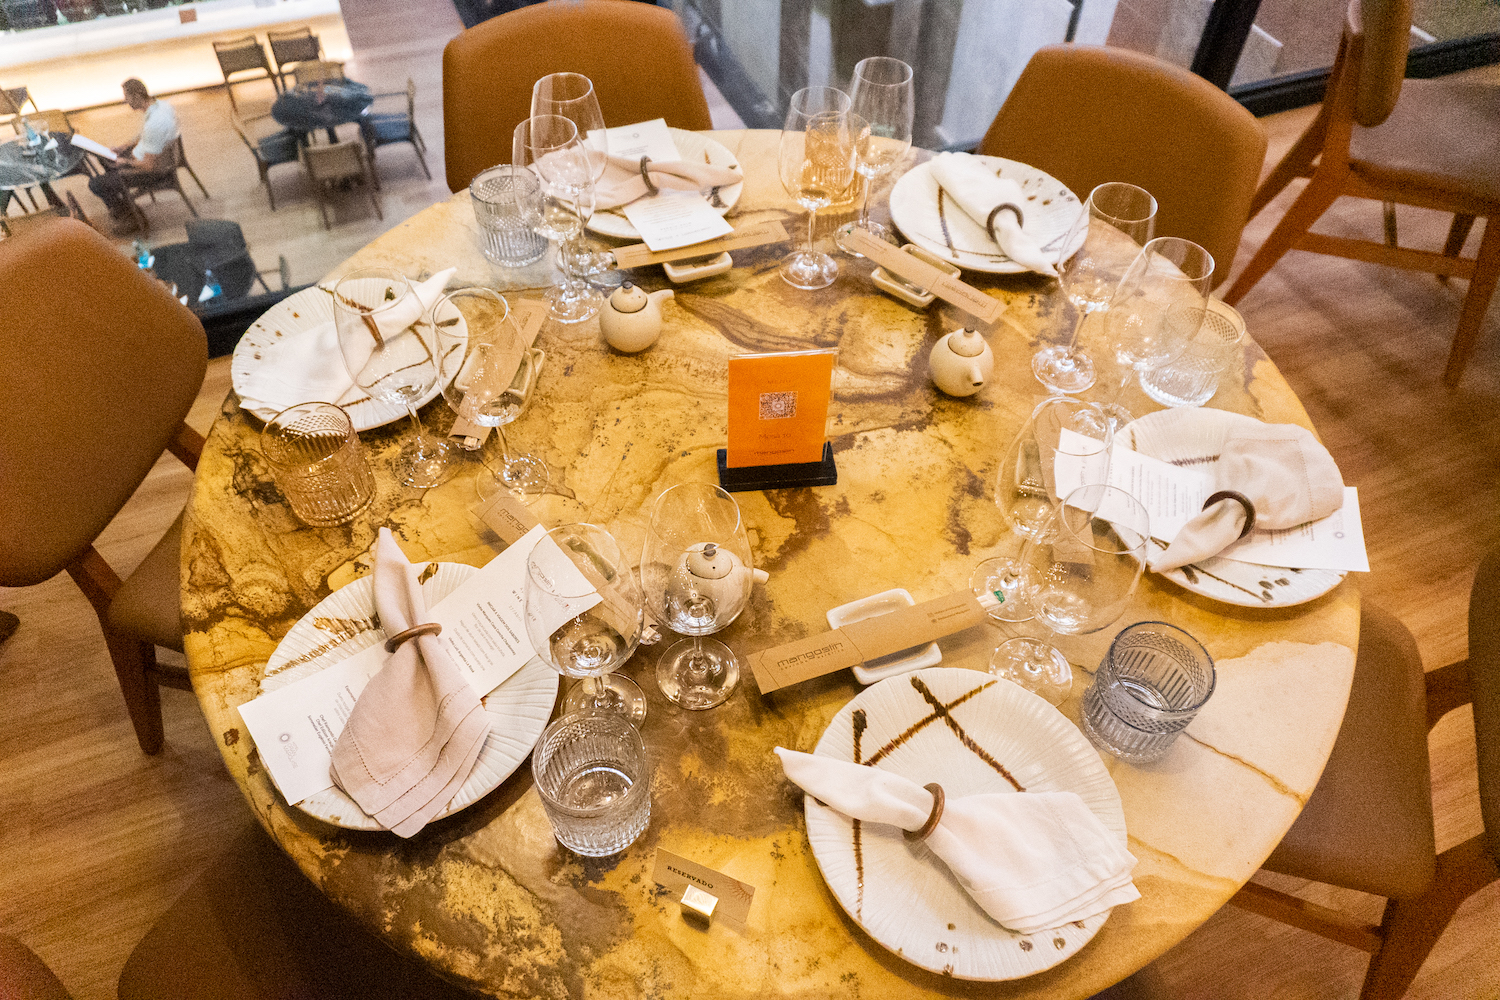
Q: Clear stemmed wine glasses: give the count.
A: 12